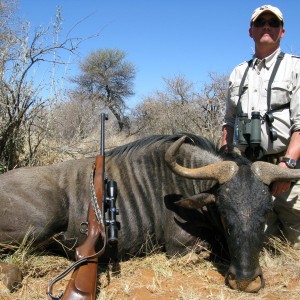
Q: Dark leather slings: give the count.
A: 1